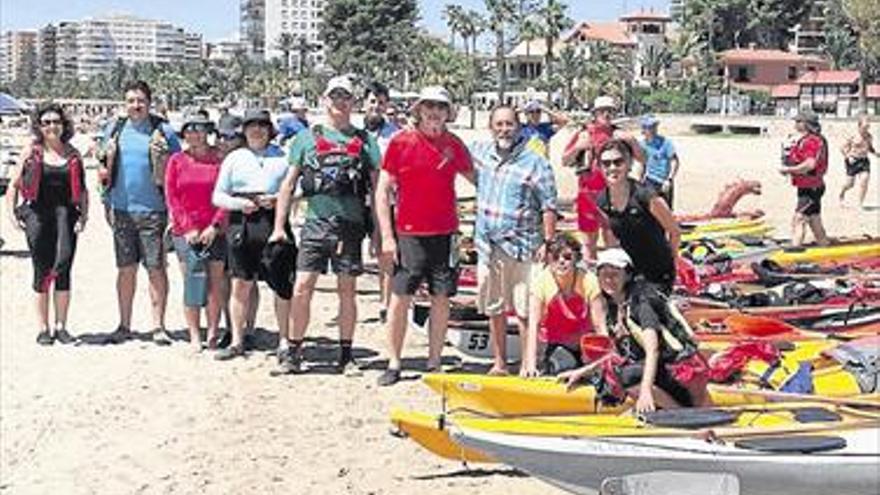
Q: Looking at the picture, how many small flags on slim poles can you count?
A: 0